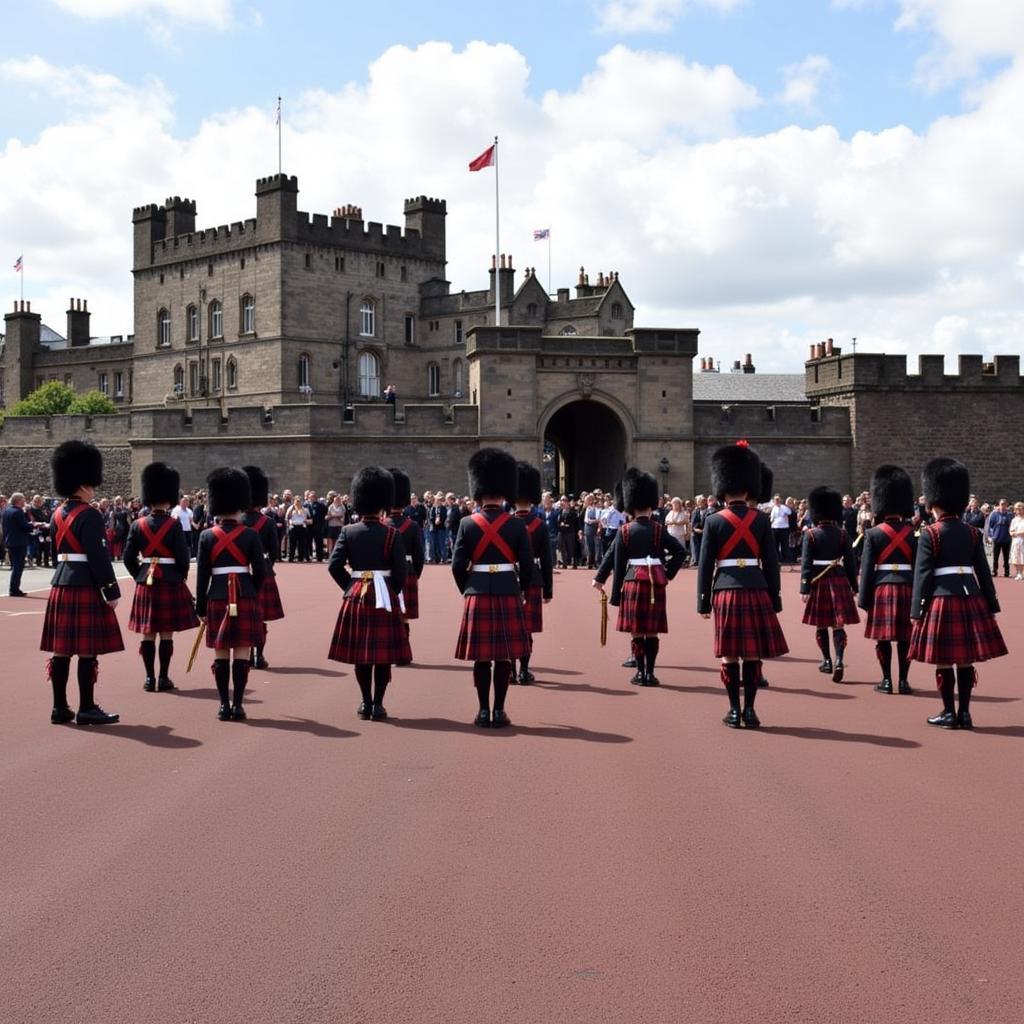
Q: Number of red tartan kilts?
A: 13